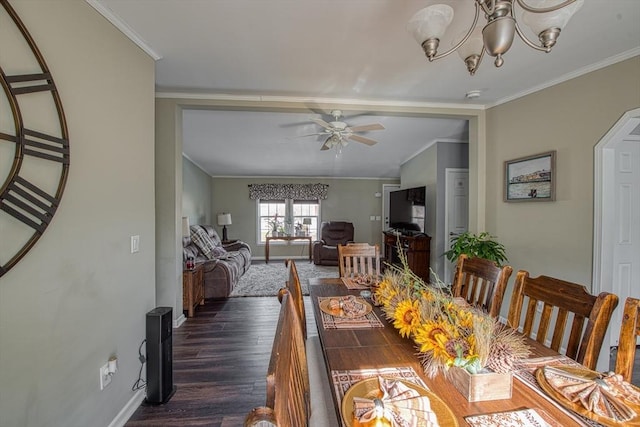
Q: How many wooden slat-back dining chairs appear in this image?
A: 6